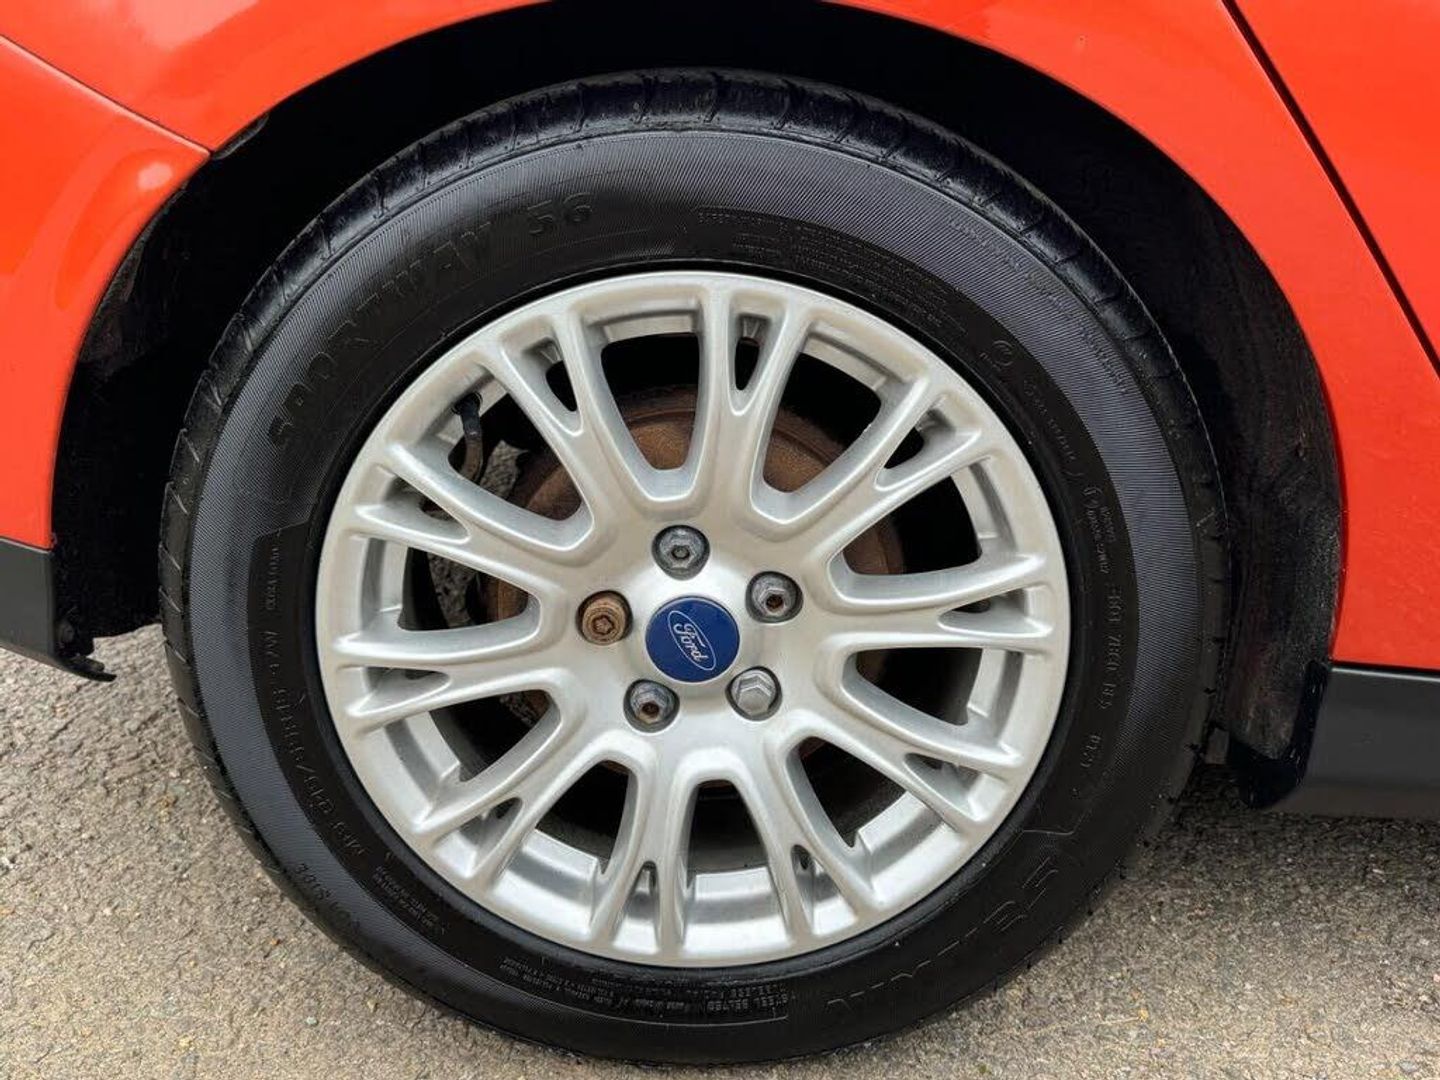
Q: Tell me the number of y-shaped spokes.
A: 10